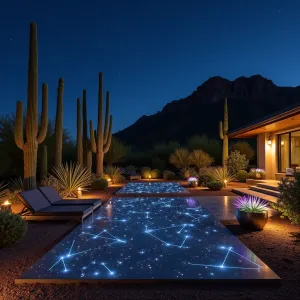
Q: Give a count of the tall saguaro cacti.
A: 6